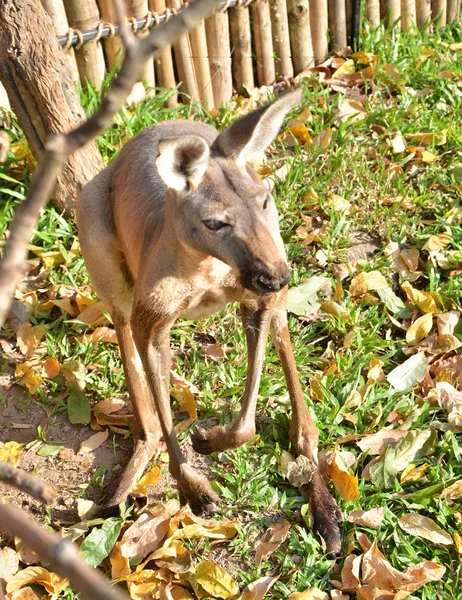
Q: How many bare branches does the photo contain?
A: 3